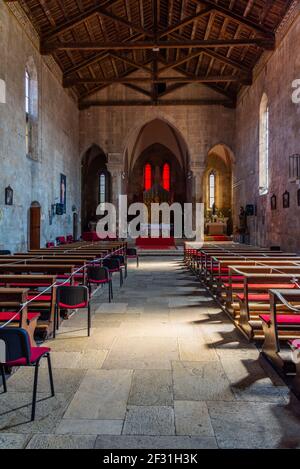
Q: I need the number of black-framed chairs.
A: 6